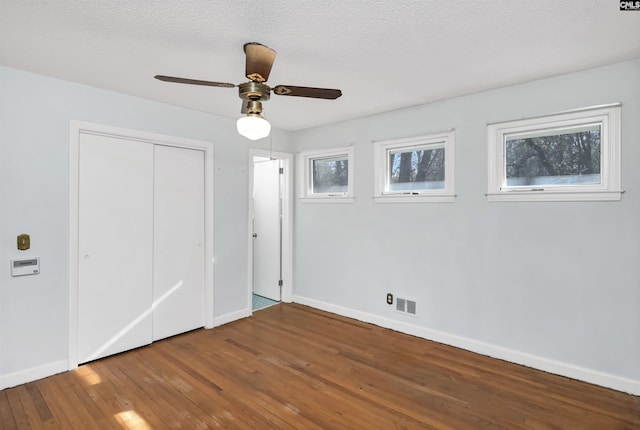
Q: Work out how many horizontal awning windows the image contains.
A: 3